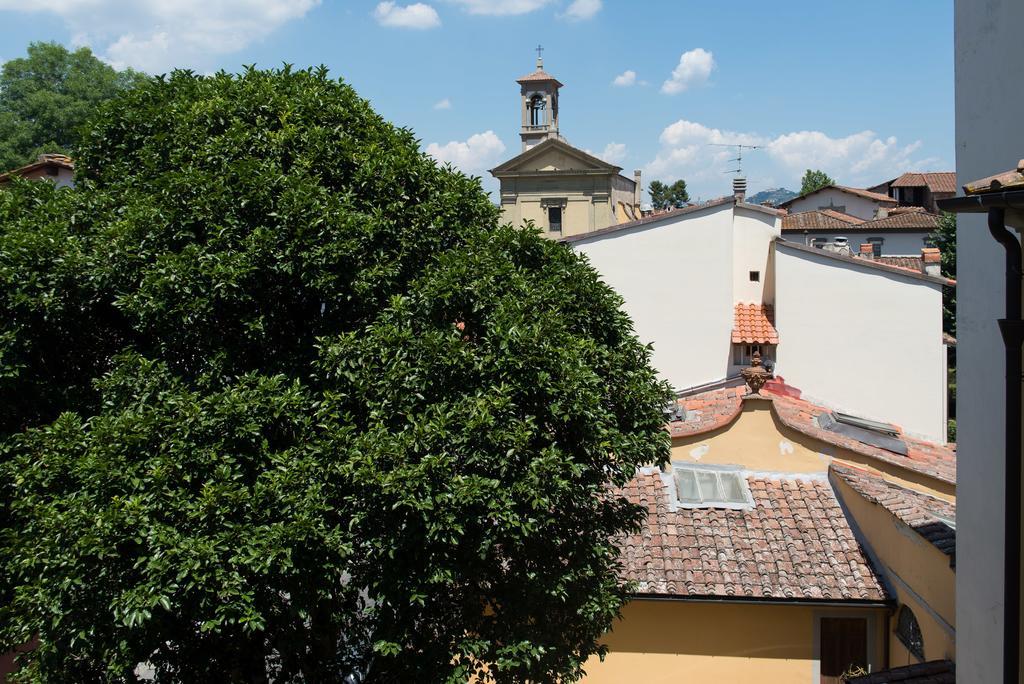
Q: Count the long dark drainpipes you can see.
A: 1